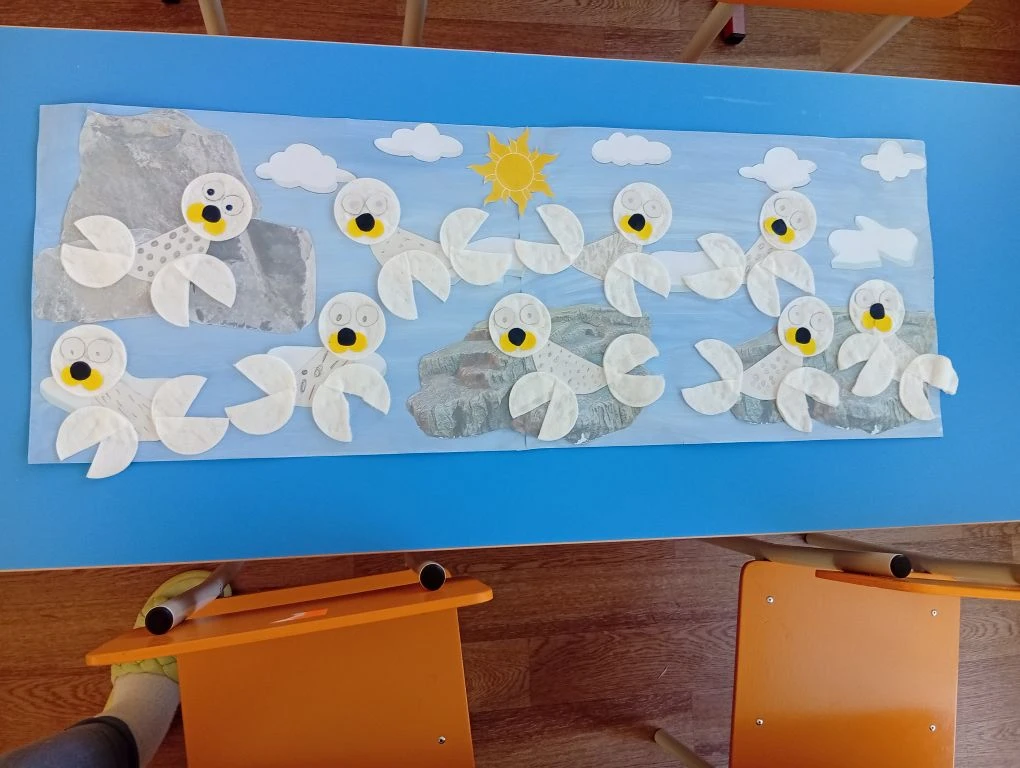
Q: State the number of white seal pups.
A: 9